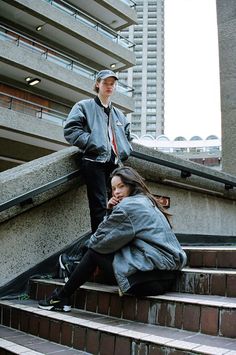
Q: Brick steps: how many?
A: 5